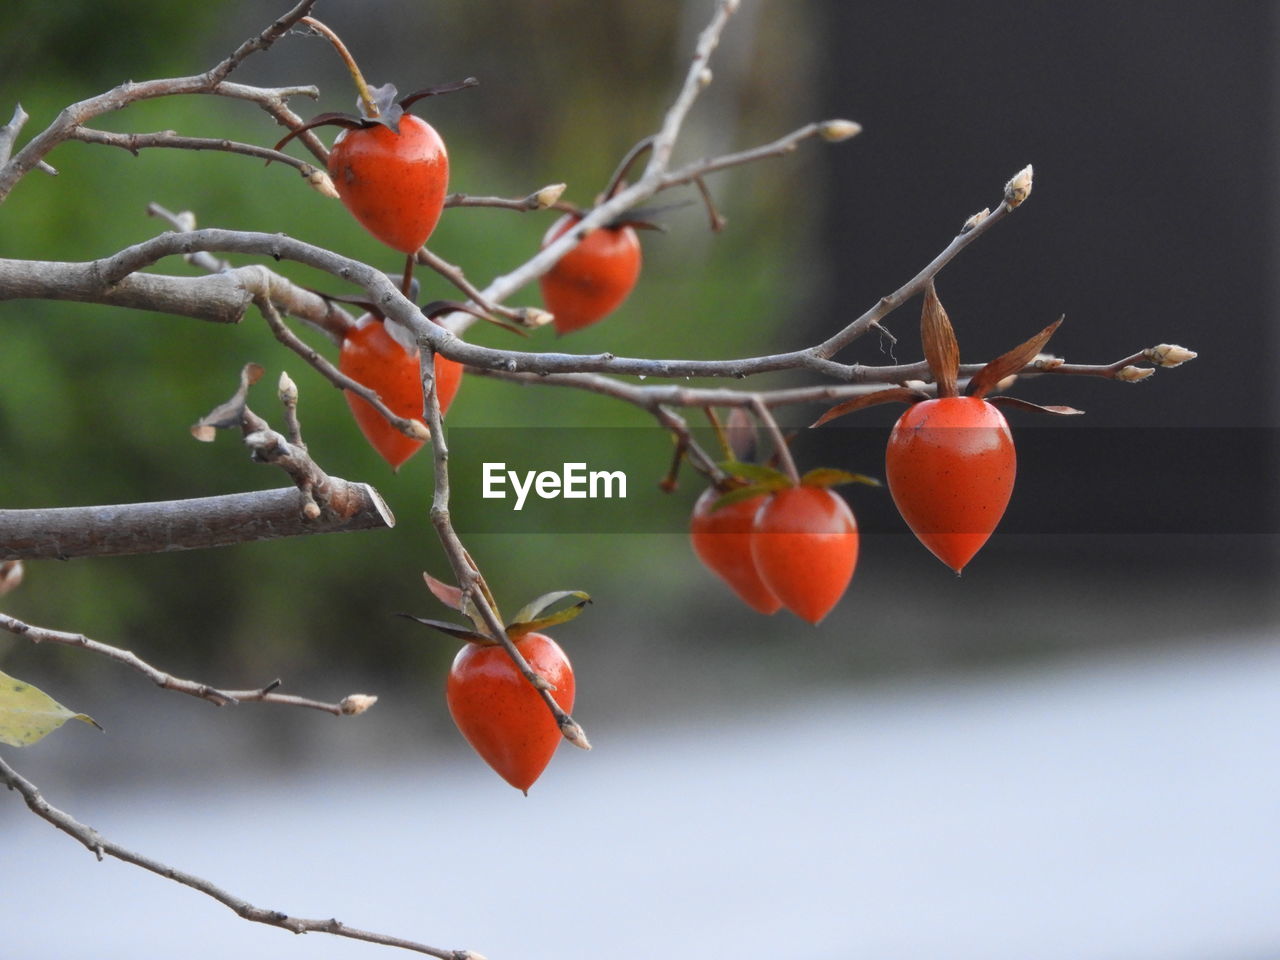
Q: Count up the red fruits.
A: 7